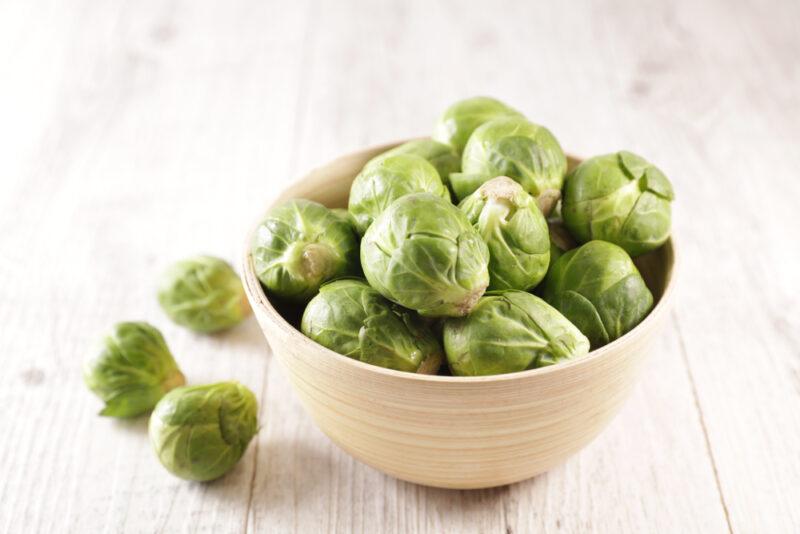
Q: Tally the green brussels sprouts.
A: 14